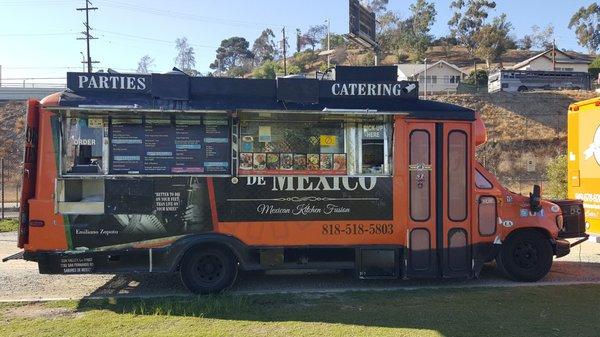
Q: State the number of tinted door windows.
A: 4